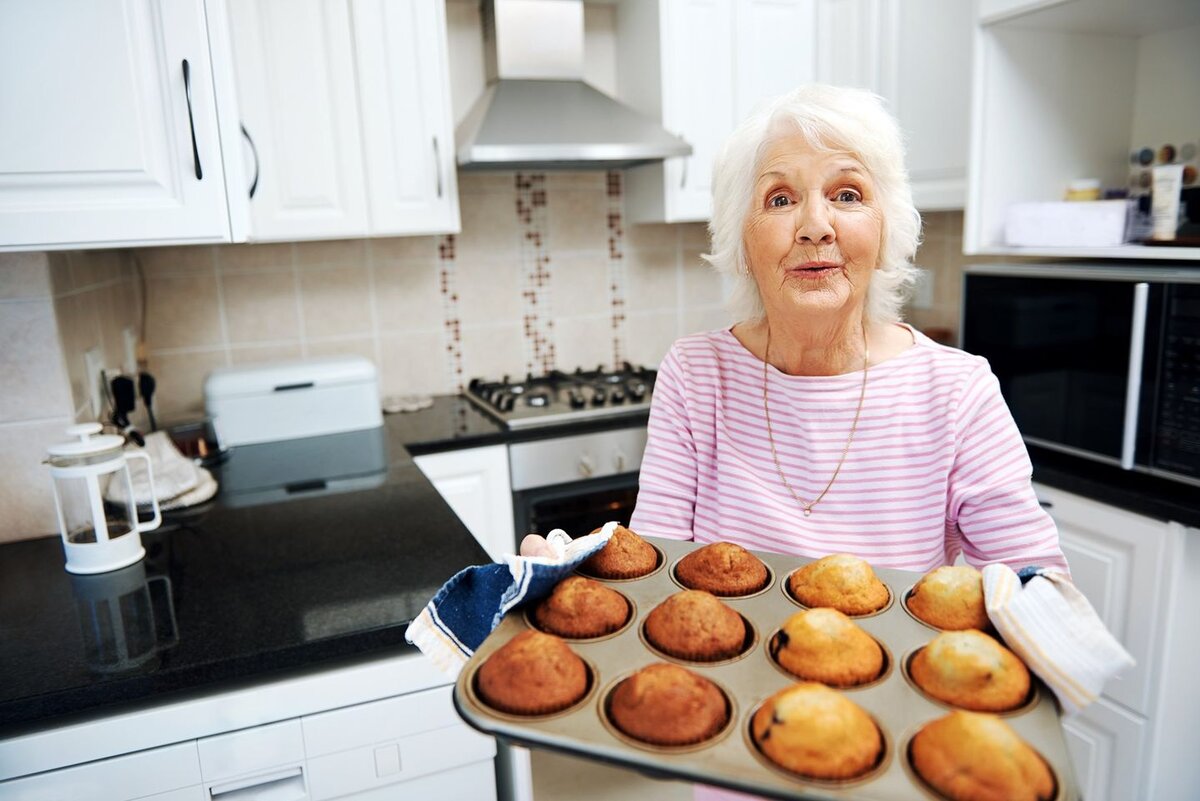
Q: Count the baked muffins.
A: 12